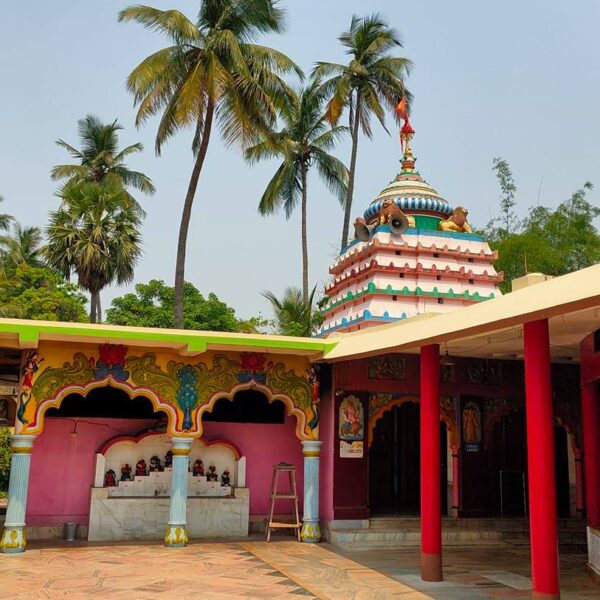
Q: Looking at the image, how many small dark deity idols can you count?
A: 8